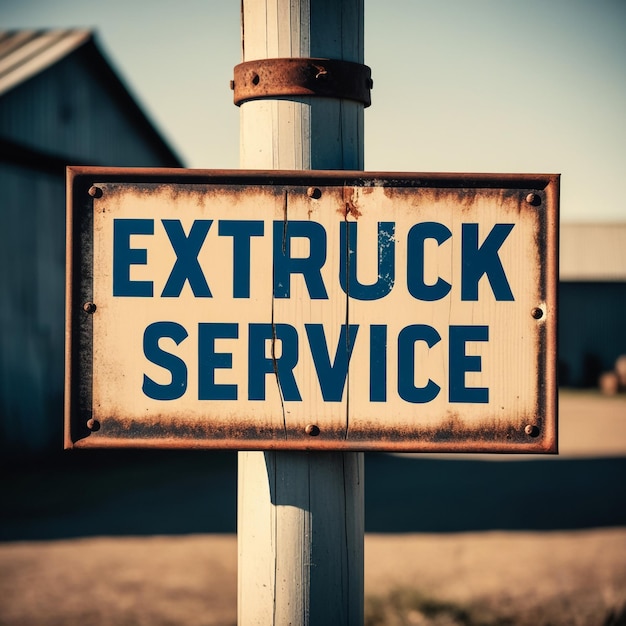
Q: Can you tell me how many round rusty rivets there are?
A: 8